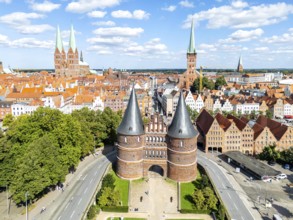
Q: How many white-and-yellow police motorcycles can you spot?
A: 0